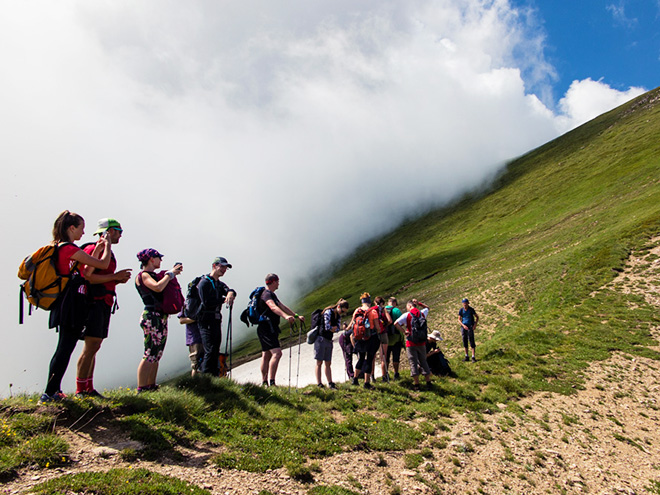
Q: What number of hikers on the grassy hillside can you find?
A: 14